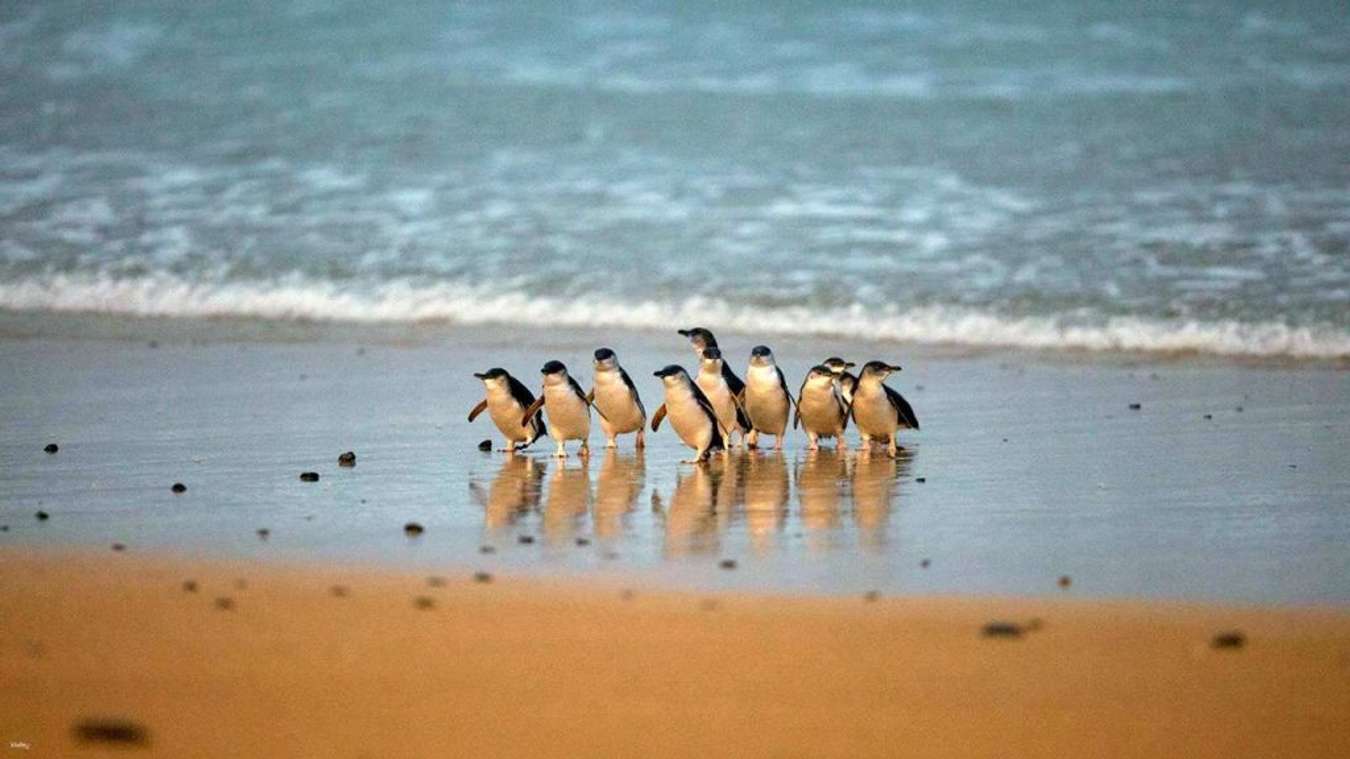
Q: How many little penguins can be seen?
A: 10